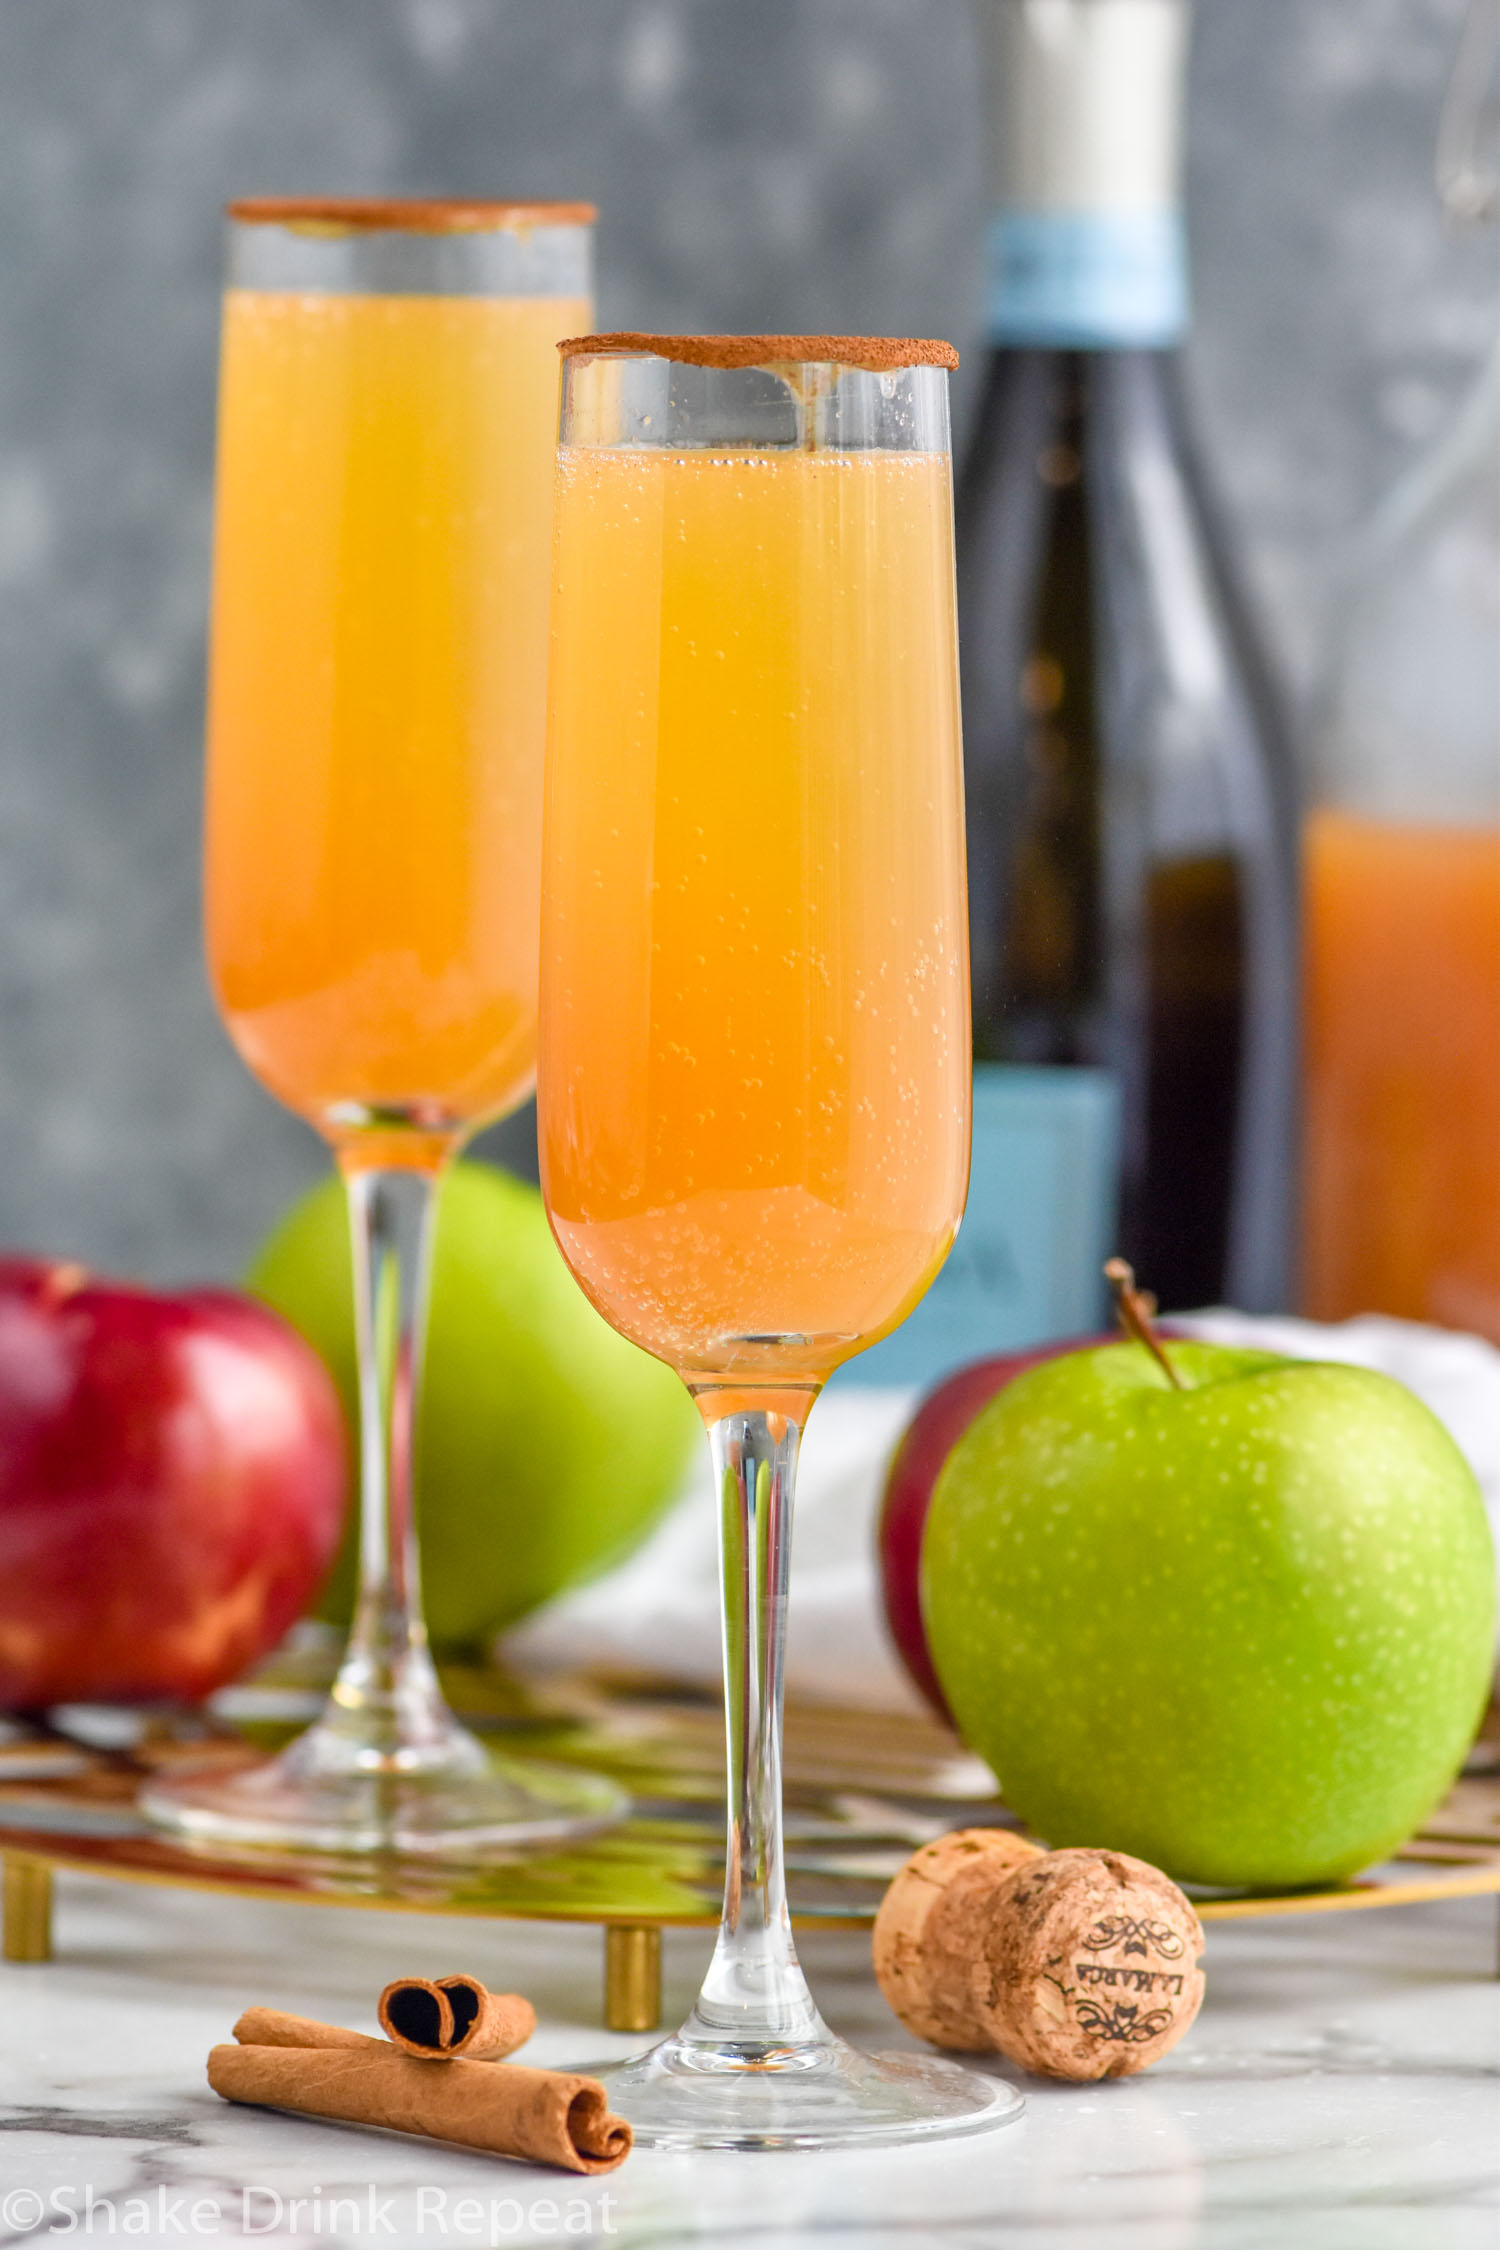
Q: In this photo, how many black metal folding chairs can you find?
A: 0